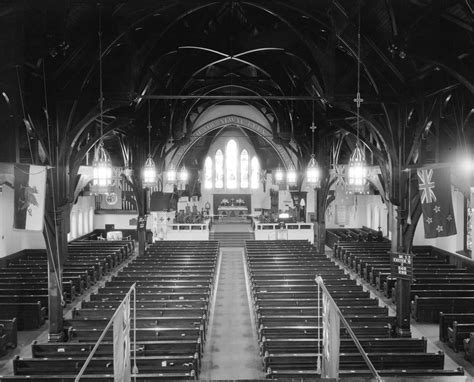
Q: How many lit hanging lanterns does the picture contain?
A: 8